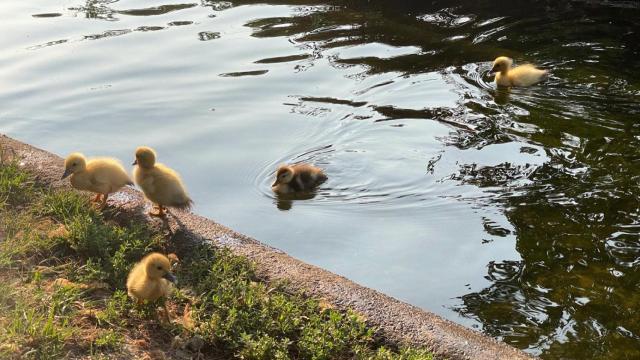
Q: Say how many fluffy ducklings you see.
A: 5